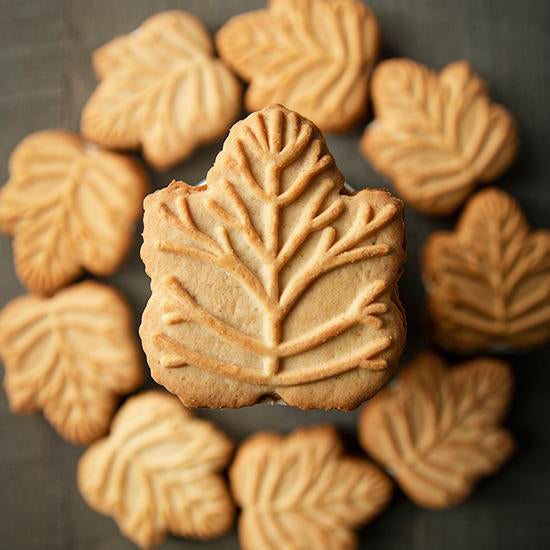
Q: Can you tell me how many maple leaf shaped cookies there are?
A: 10